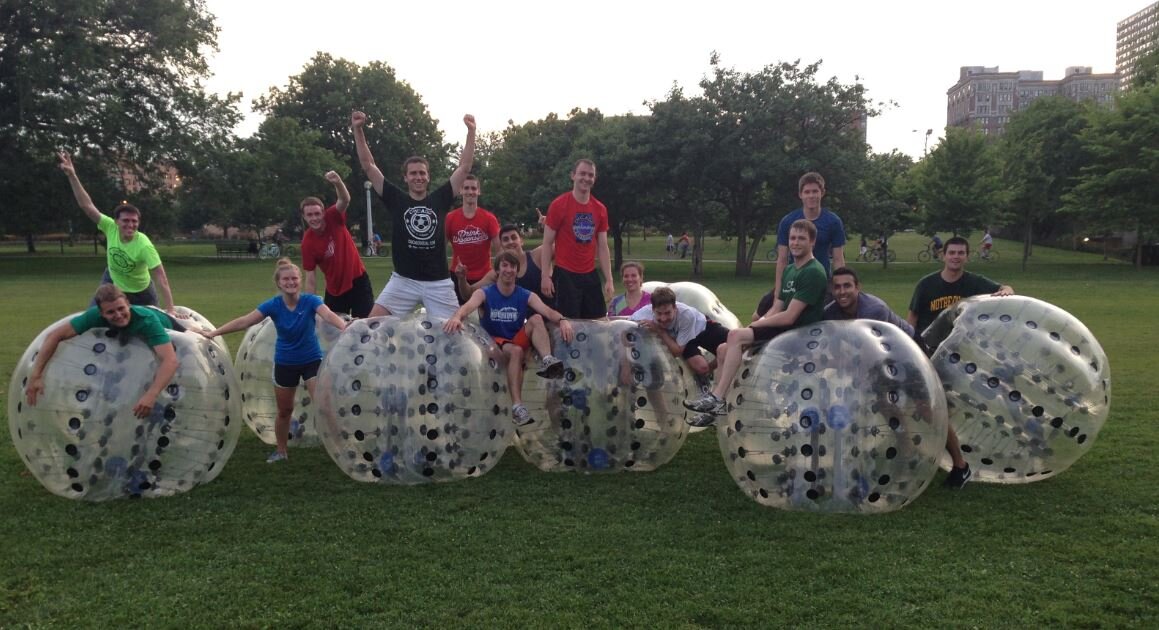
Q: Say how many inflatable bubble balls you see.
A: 8